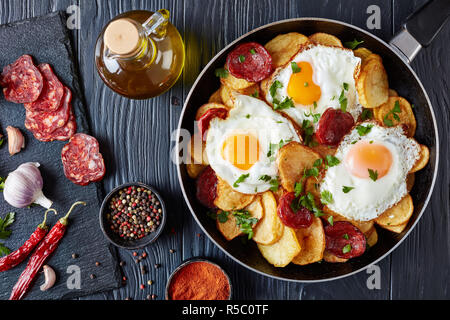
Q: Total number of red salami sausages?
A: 11